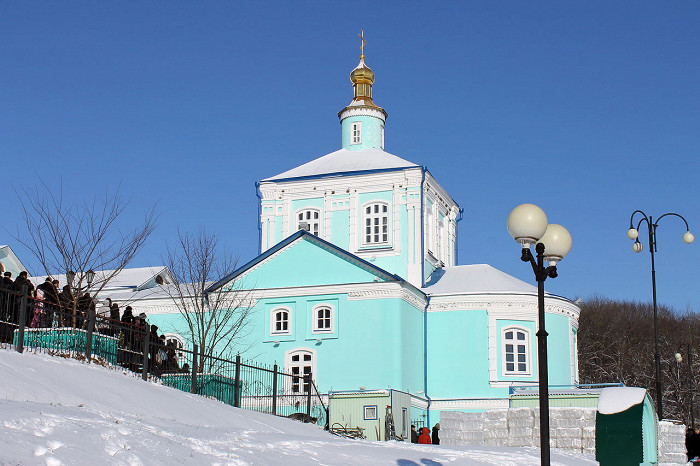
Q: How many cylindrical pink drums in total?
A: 0